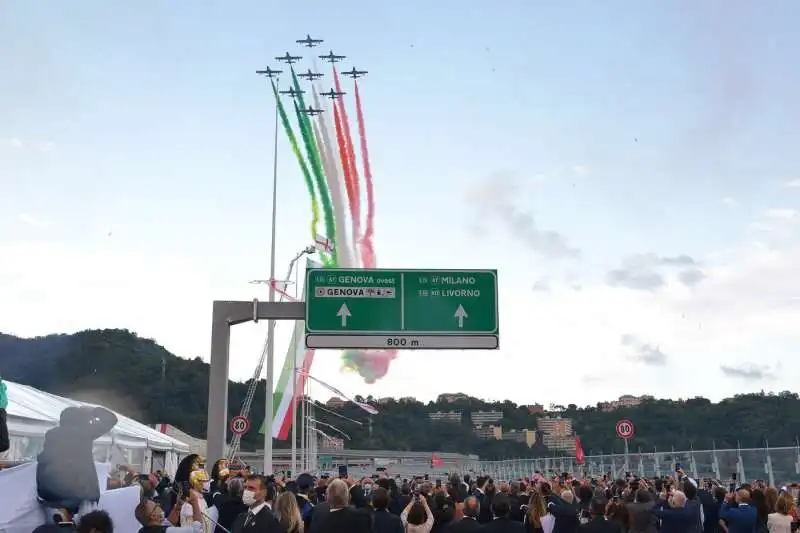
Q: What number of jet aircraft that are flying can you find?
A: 9